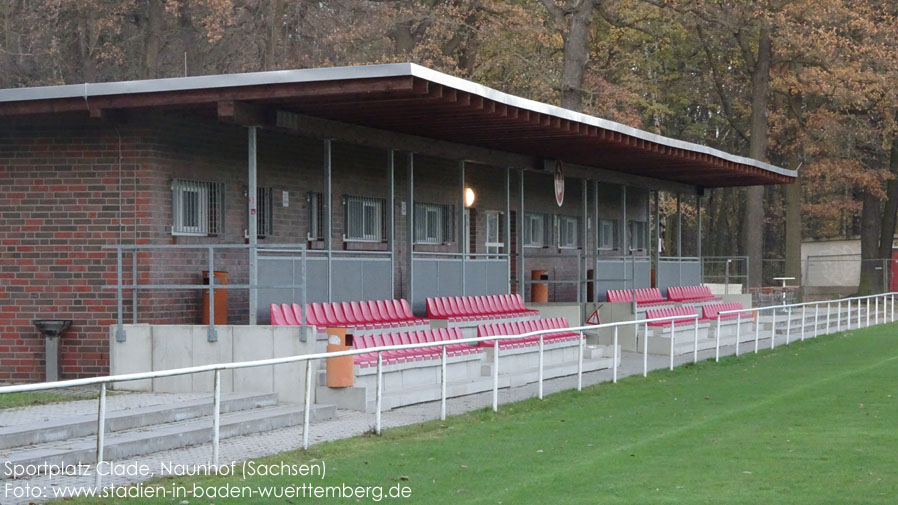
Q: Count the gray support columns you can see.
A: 14